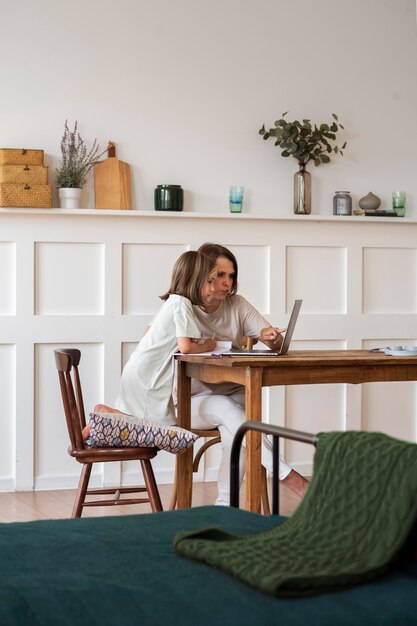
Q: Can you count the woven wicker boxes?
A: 3